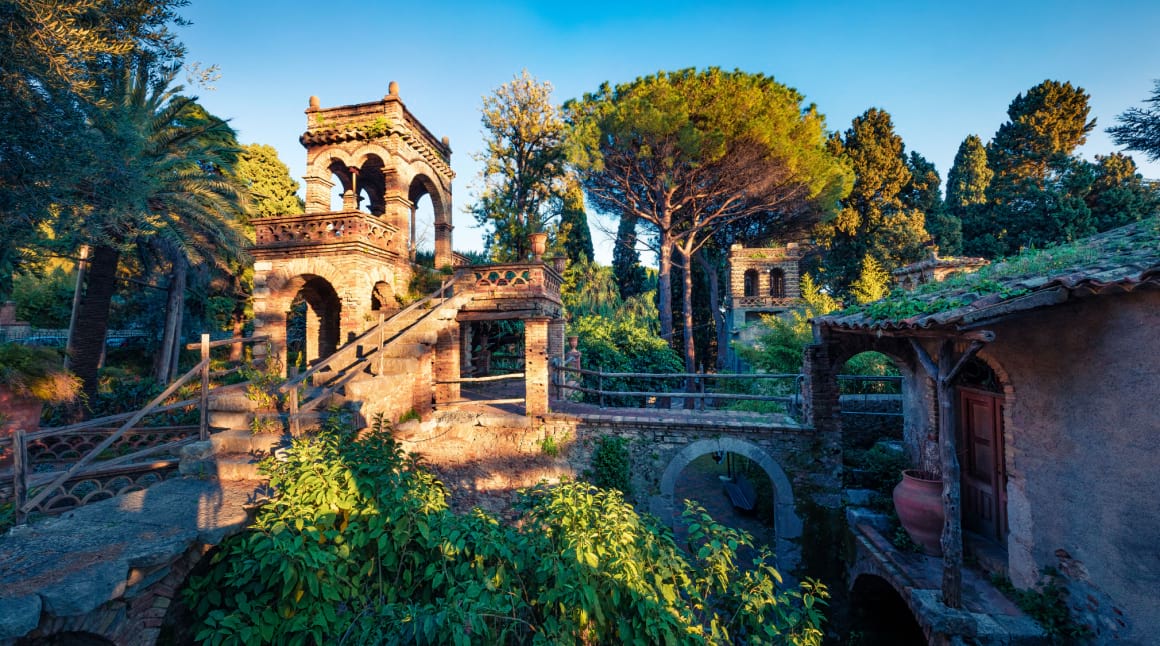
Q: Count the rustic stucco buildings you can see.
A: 1